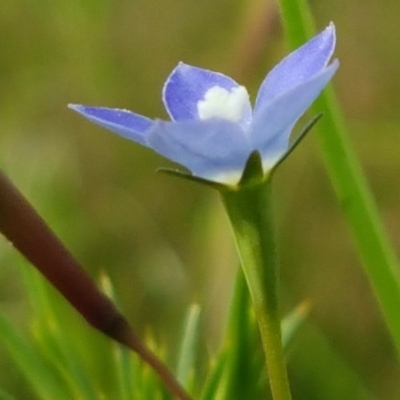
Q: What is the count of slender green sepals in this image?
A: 3